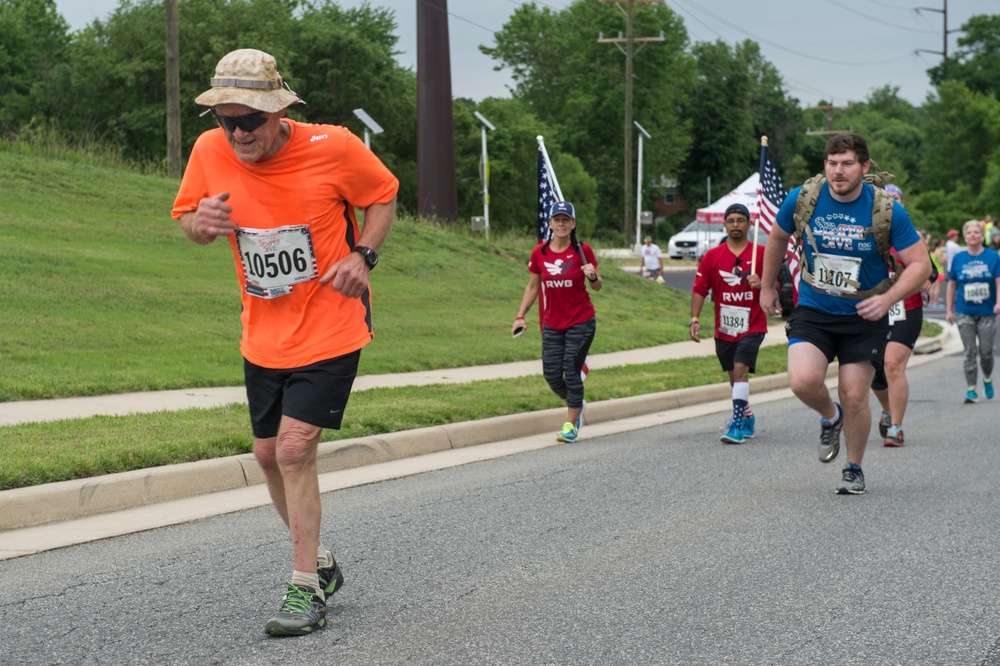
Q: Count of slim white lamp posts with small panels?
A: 3